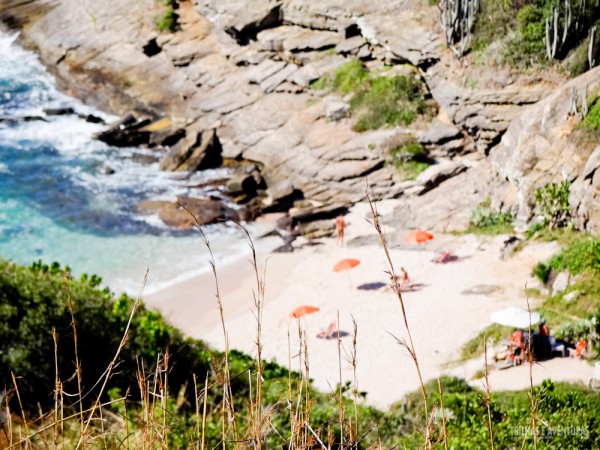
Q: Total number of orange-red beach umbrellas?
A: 3